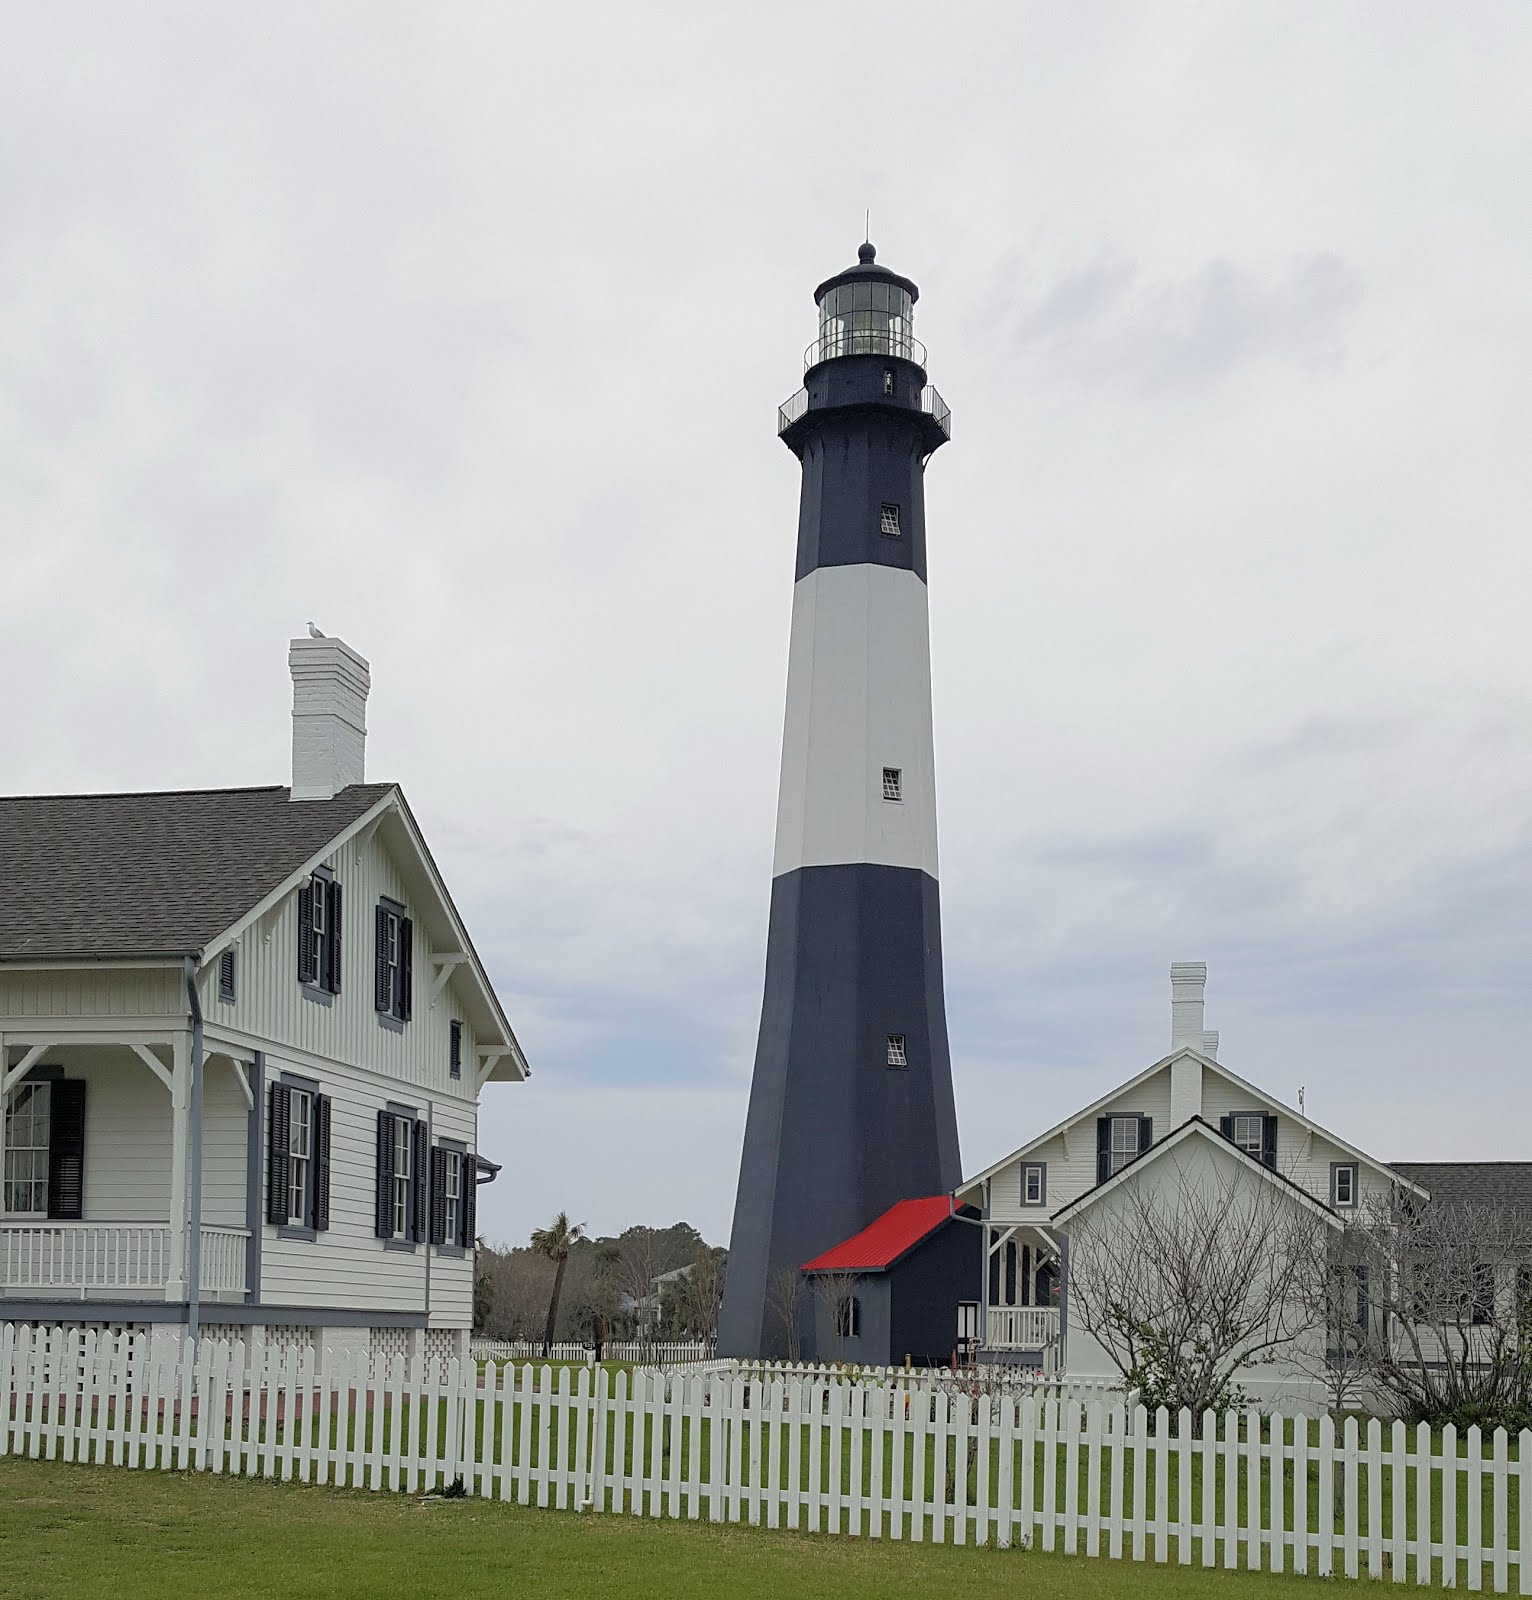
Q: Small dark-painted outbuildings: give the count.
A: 1